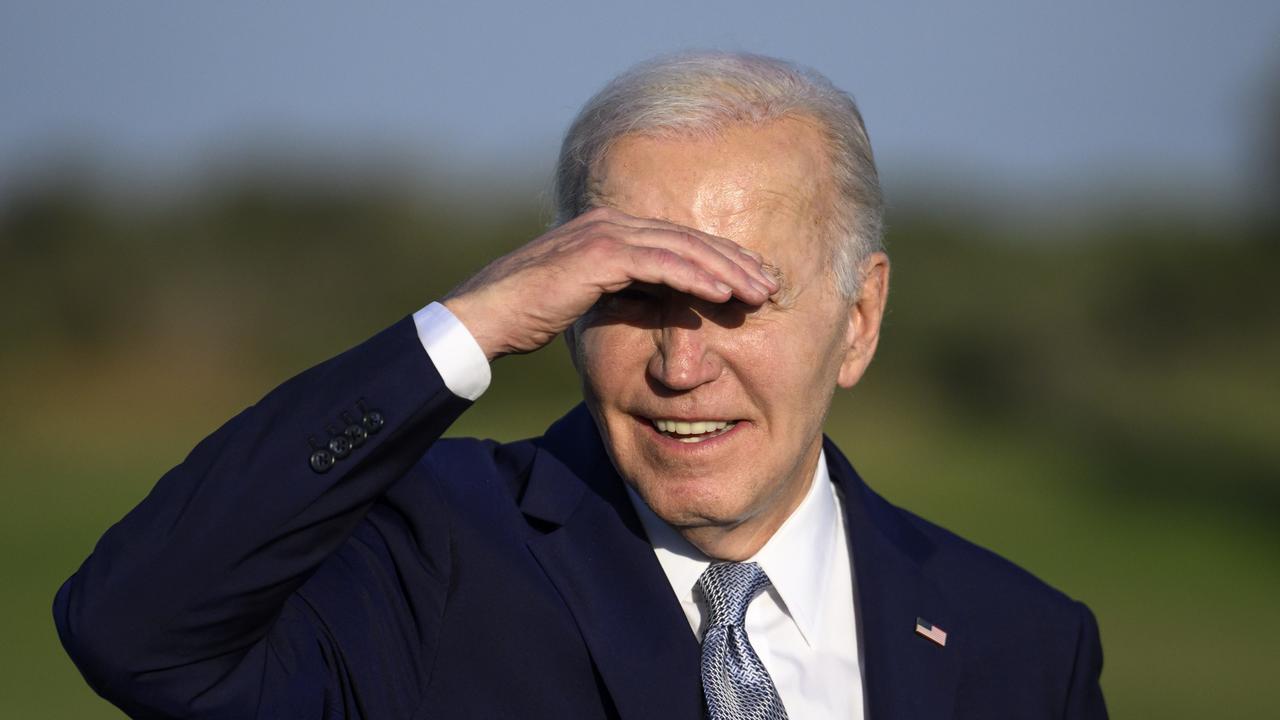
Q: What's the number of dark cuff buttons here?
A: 4